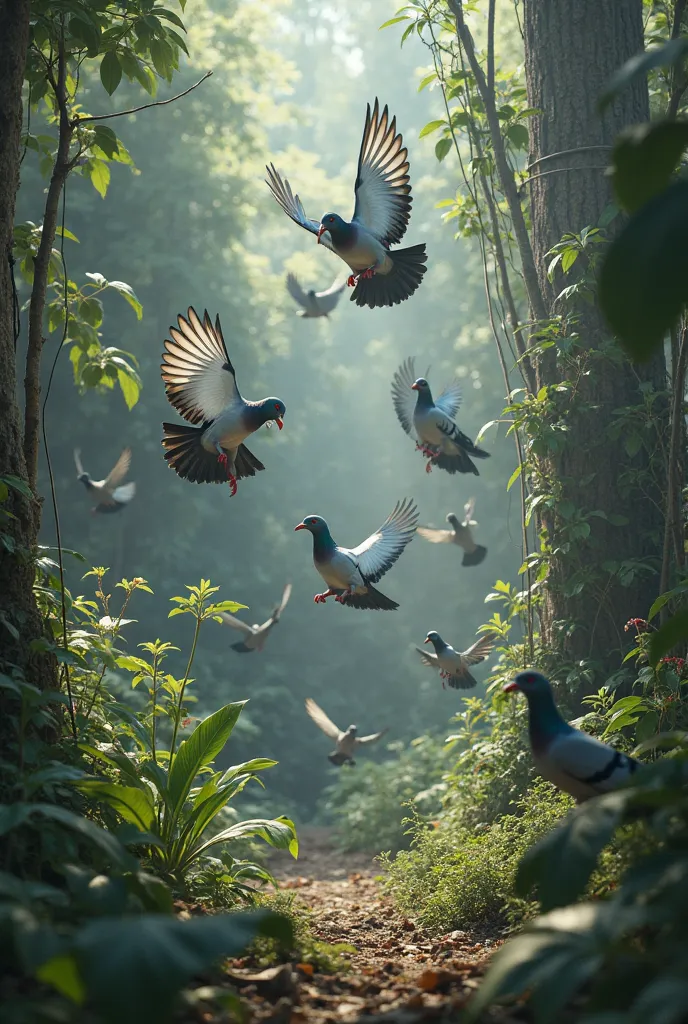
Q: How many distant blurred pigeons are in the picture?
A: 5